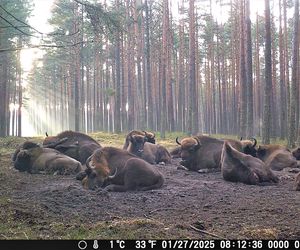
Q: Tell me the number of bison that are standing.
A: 0